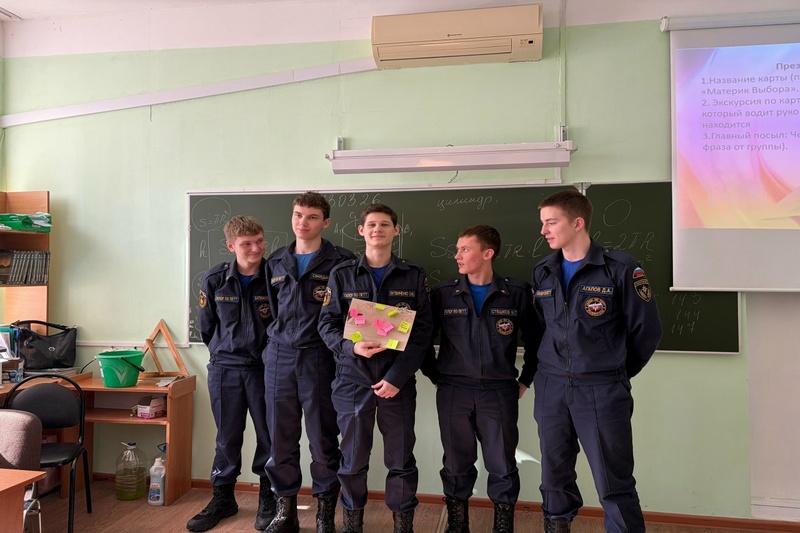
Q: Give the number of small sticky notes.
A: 10